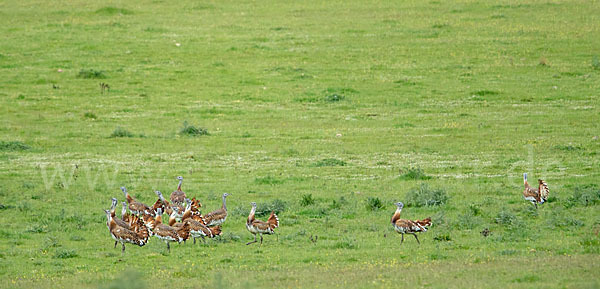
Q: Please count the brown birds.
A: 13